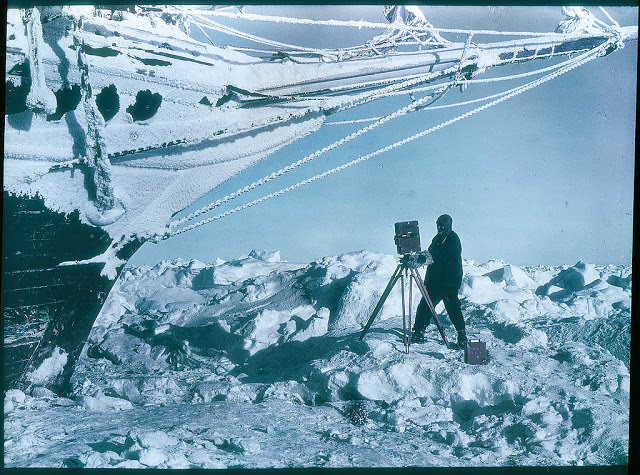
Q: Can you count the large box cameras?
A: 1